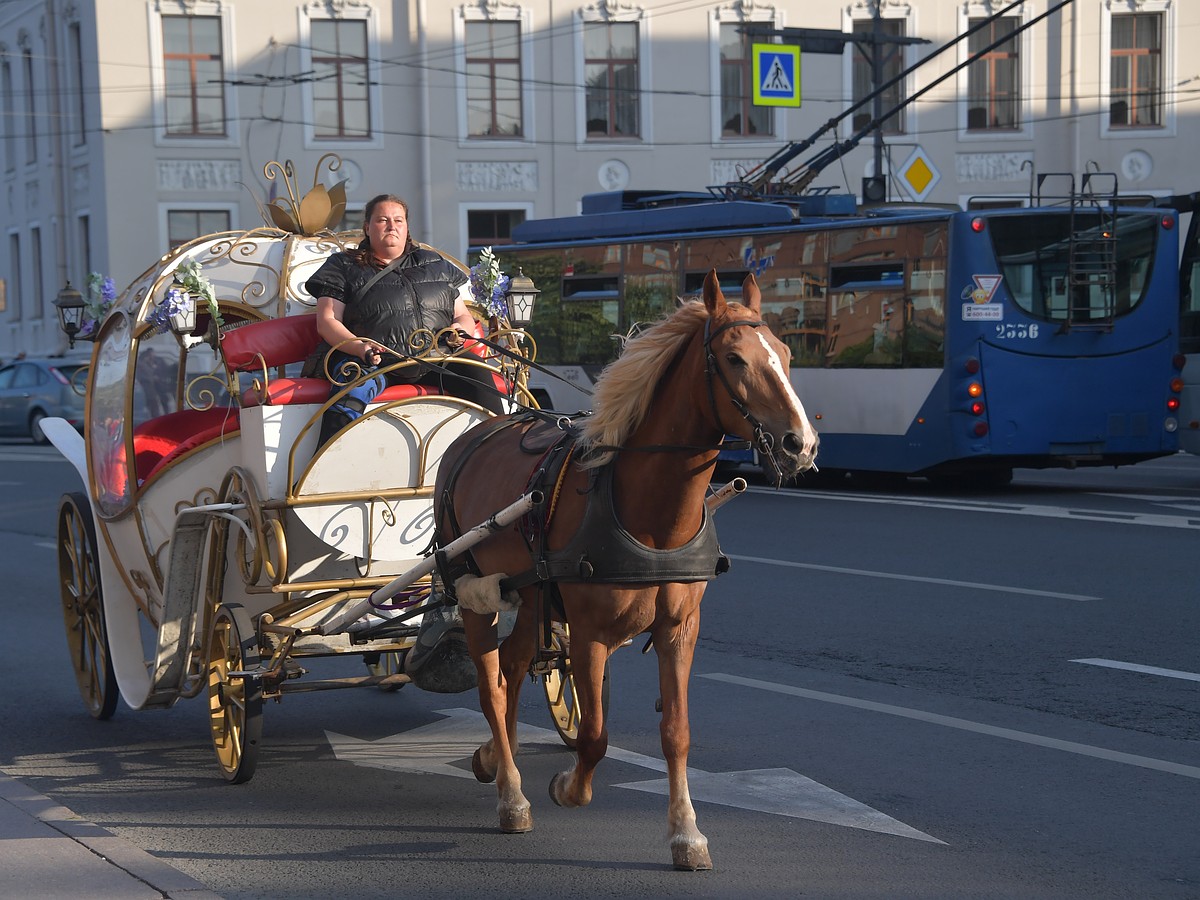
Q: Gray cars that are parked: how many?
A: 1